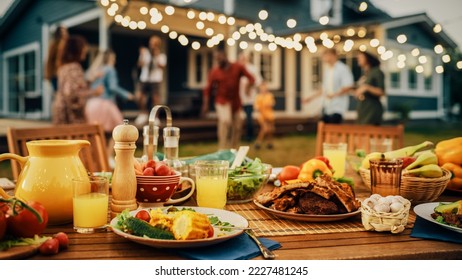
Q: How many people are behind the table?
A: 9